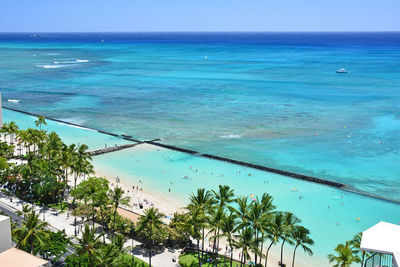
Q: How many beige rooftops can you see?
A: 1